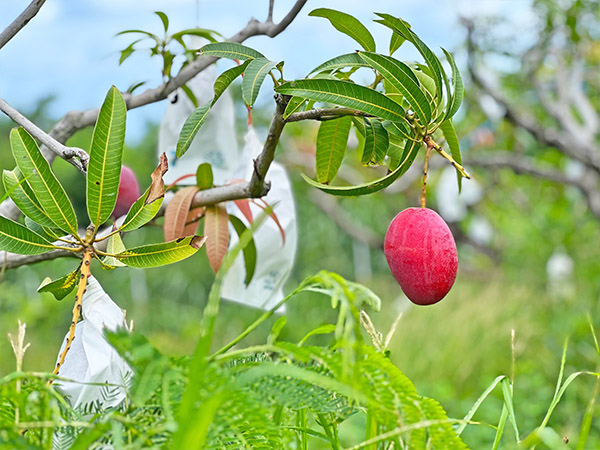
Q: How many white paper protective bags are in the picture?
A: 3